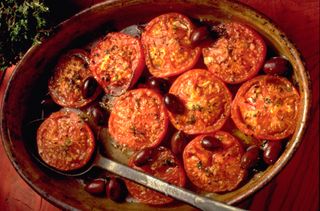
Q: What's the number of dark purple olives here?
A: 13